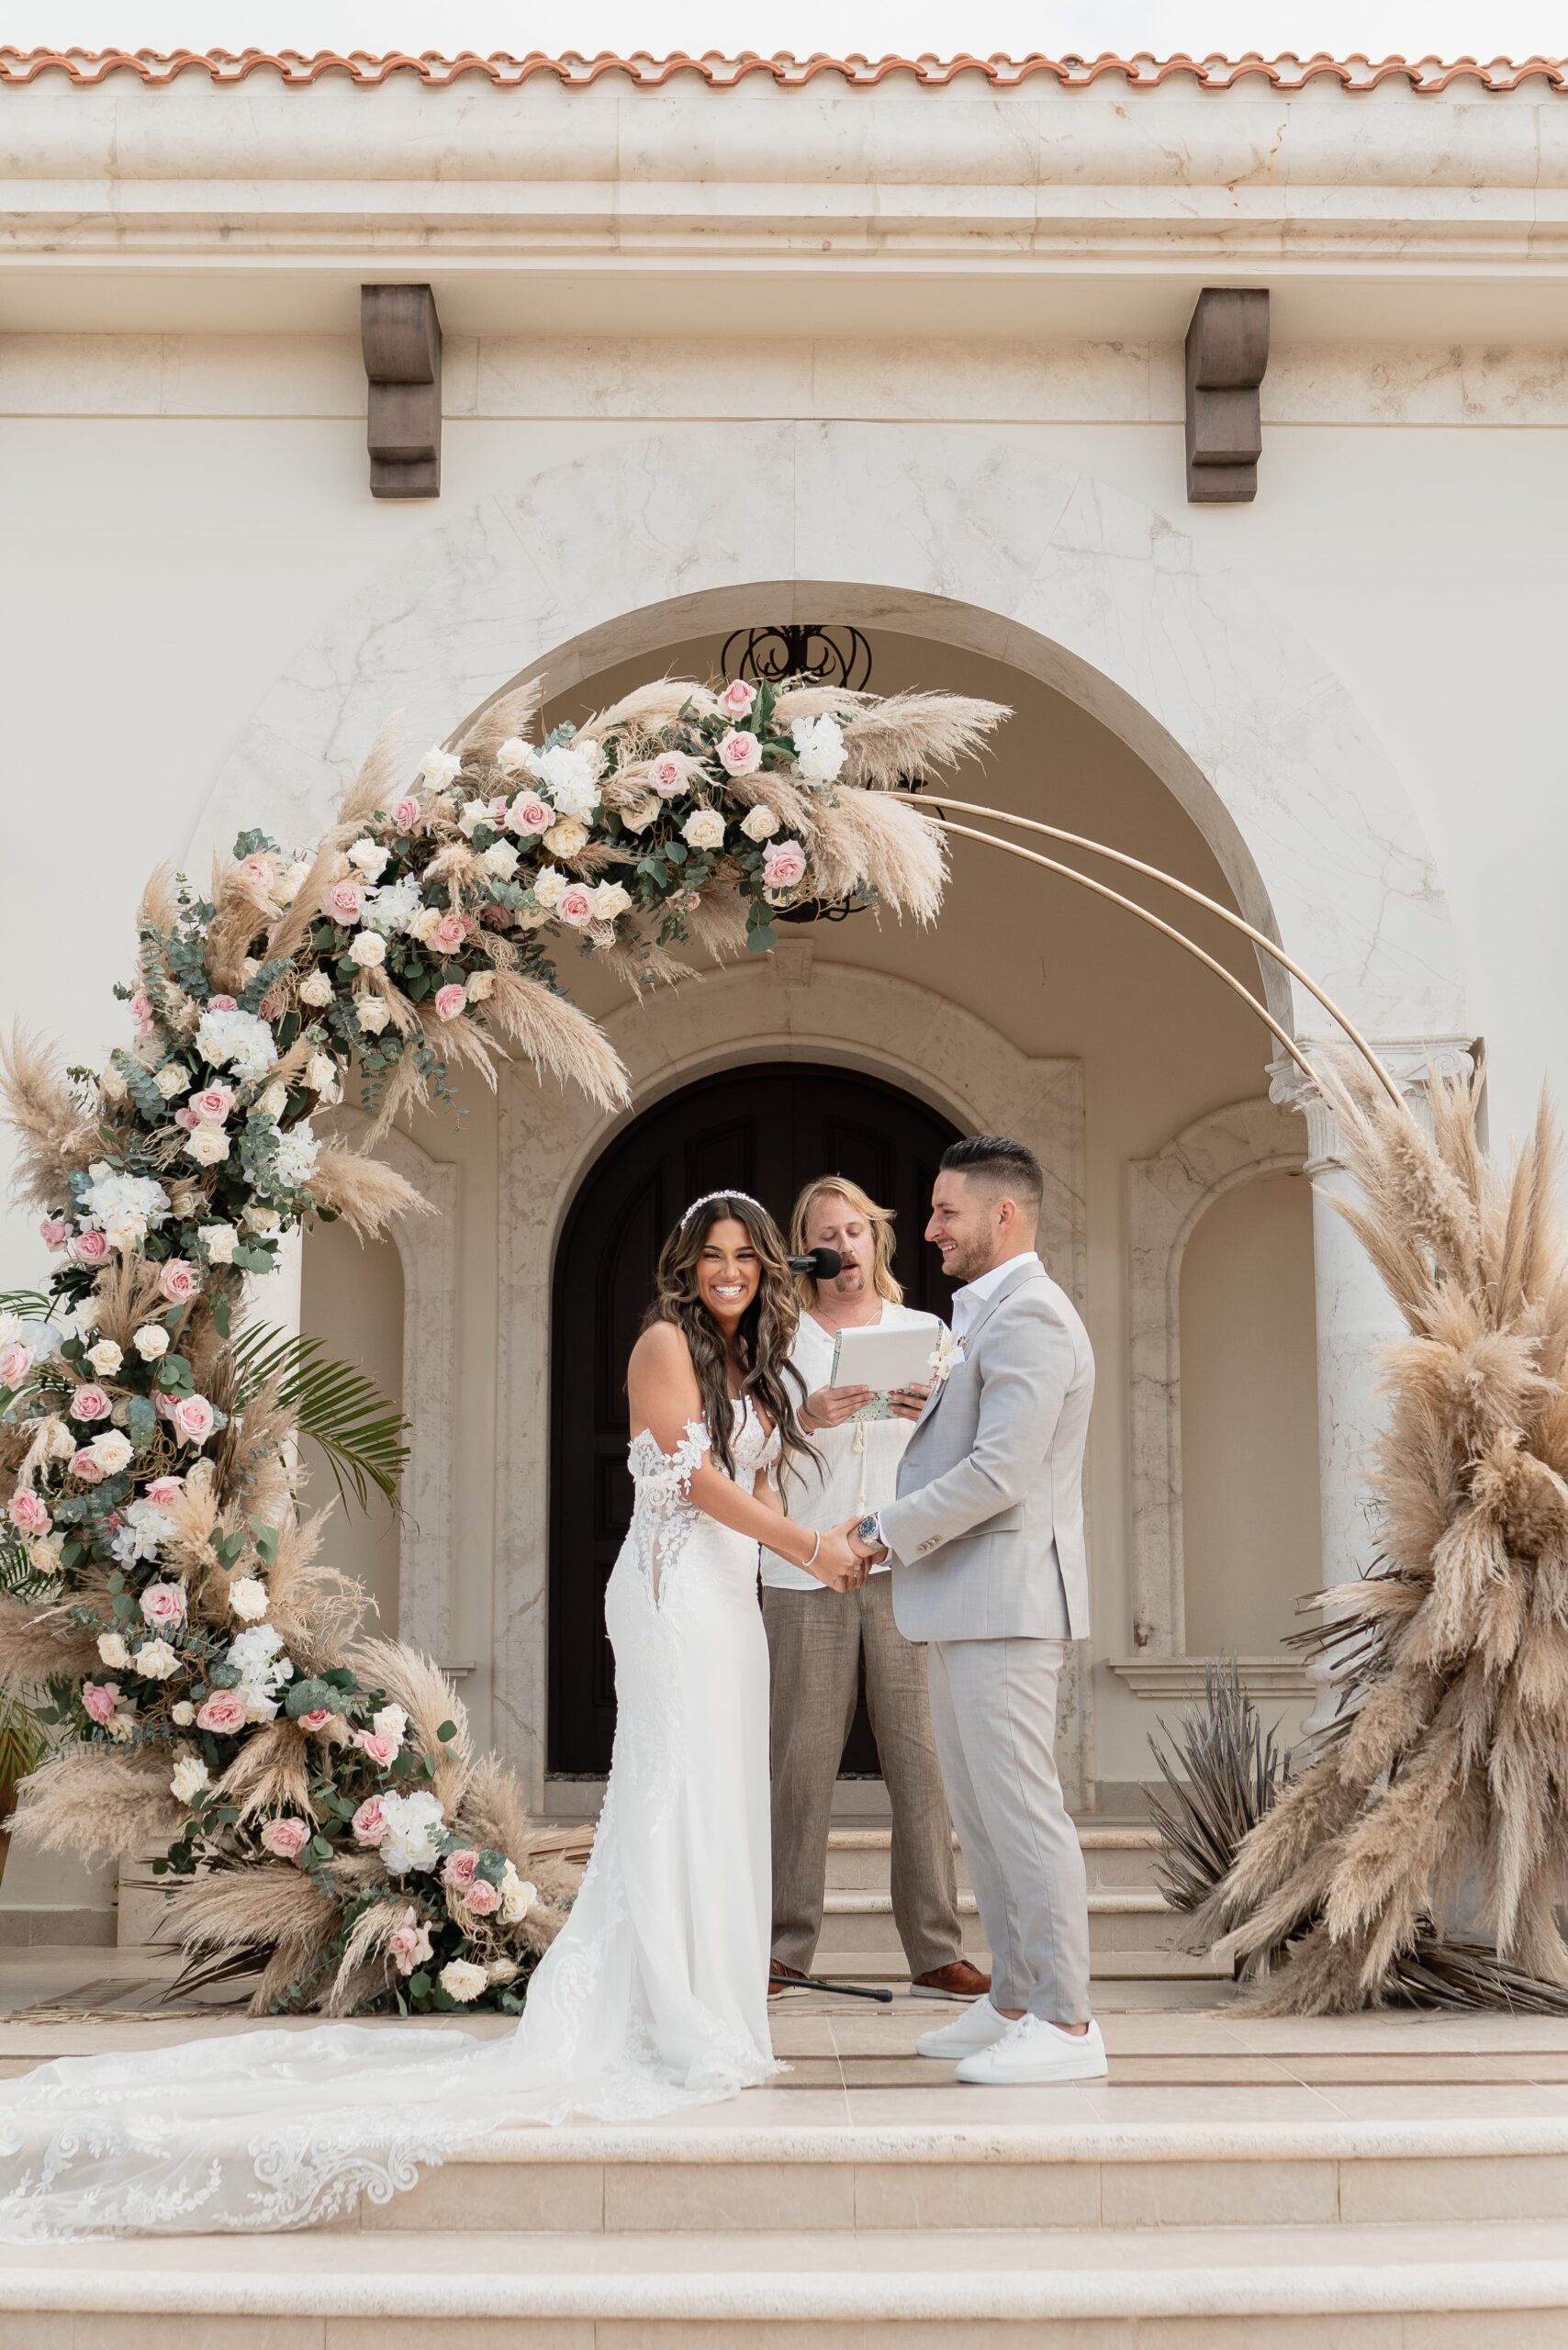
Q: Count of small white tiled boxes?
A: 0